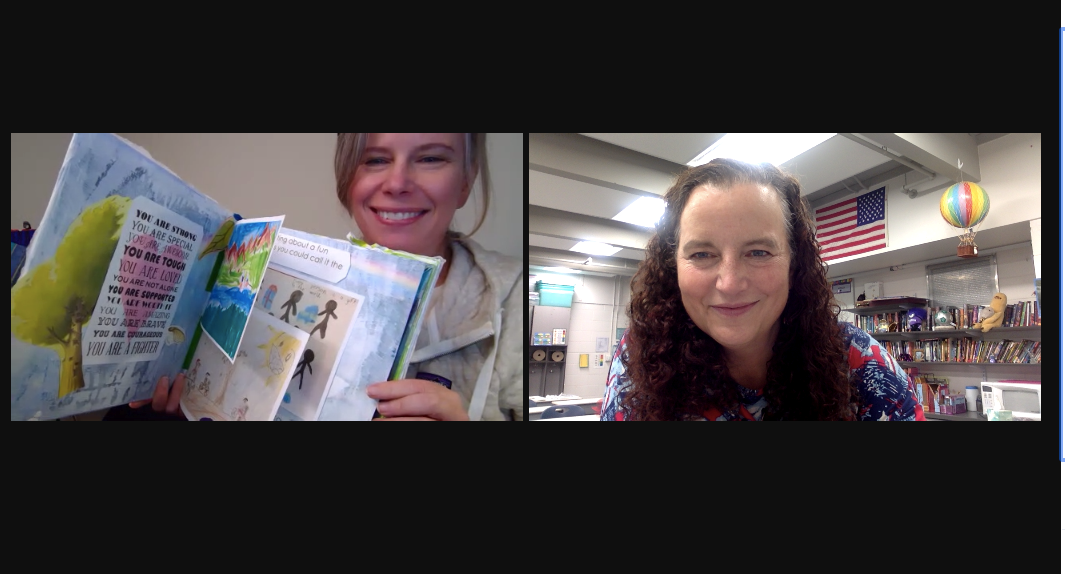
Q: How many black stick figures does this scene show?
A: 3